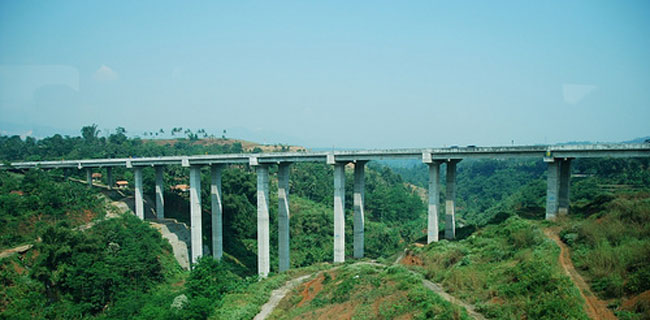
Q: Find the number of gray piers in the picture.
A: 14